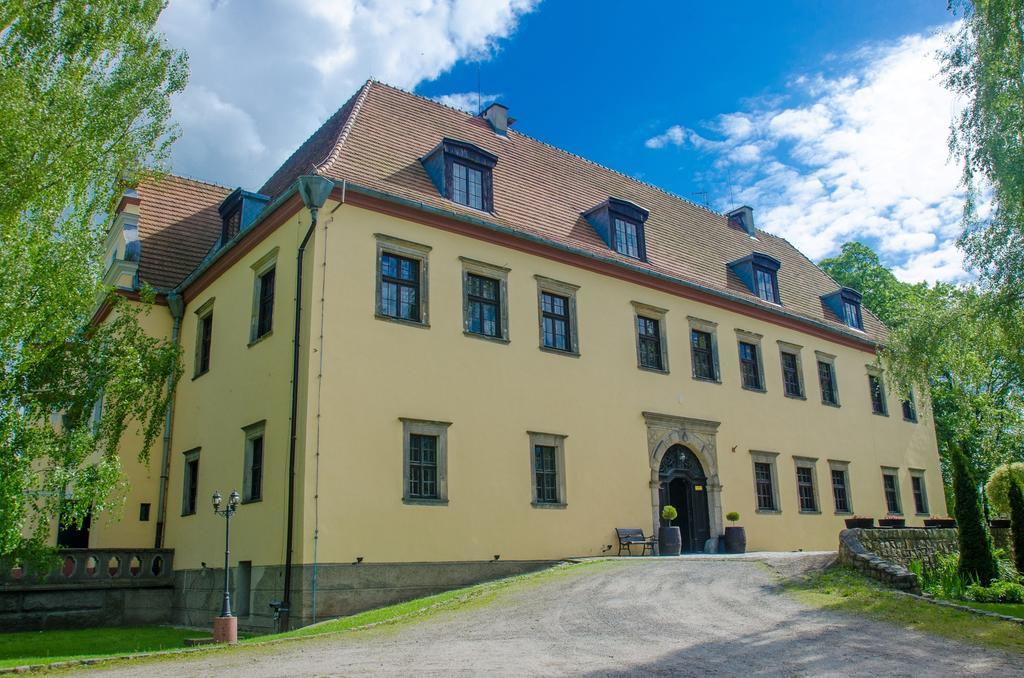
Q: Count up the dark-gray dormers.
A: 5